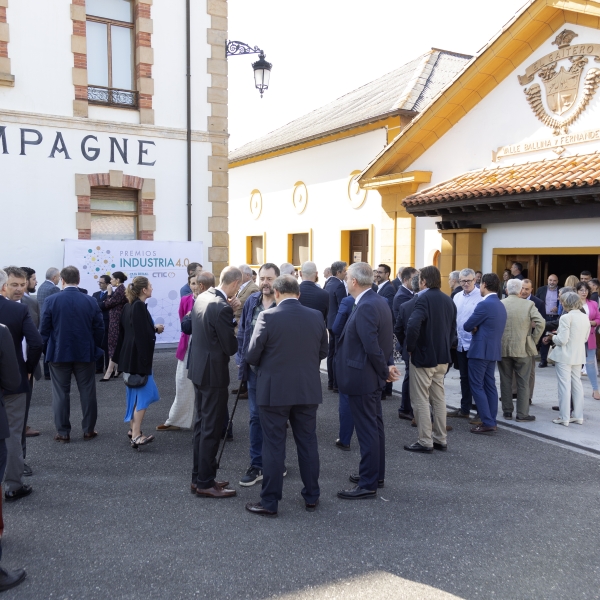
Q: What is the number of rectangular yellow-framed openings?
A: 4